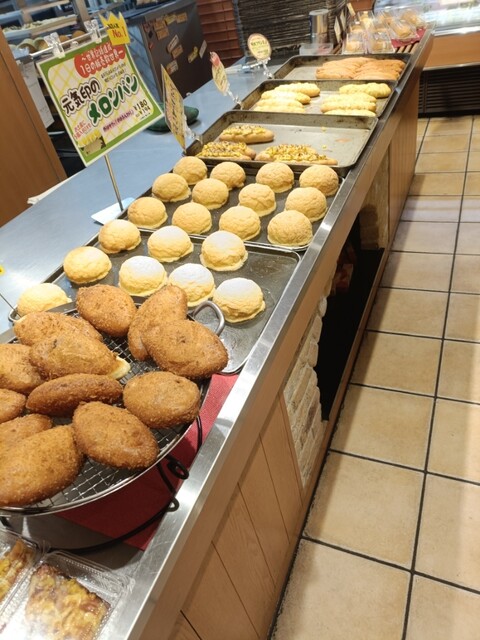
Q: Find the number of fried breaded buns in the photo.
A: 12